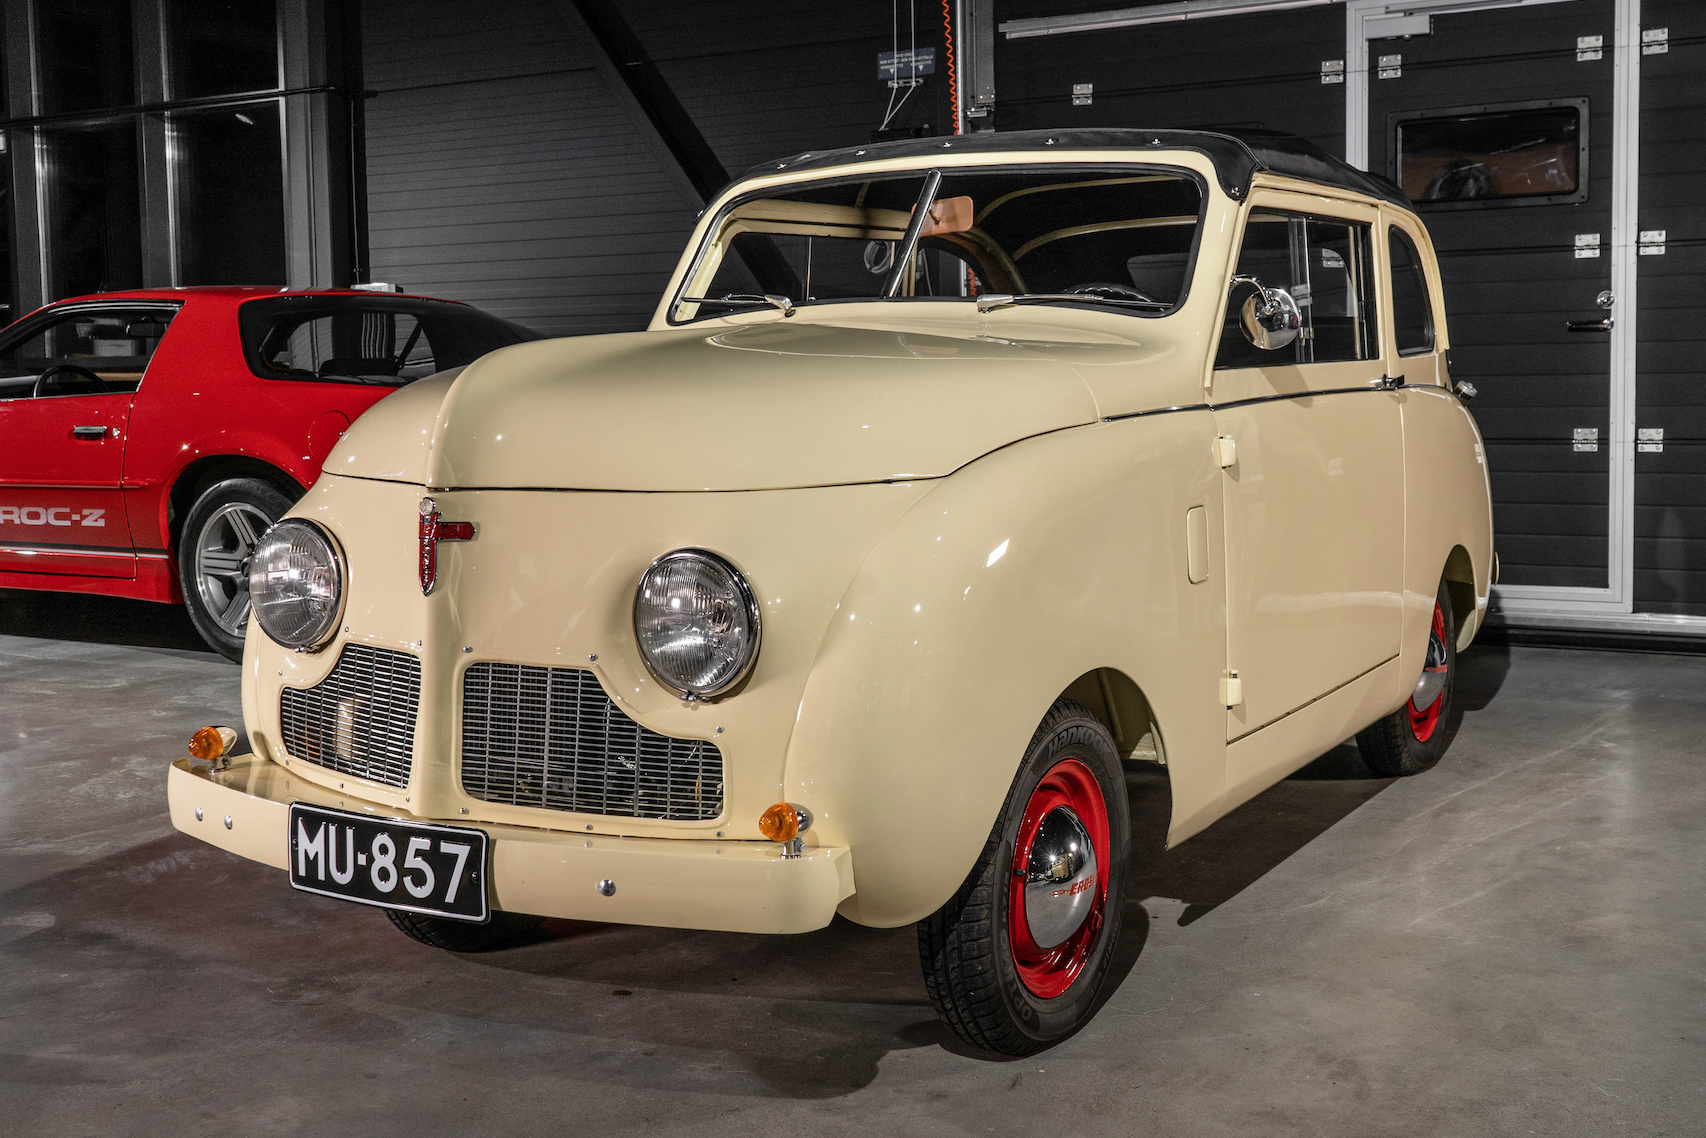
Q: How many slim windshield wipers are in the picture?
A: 2